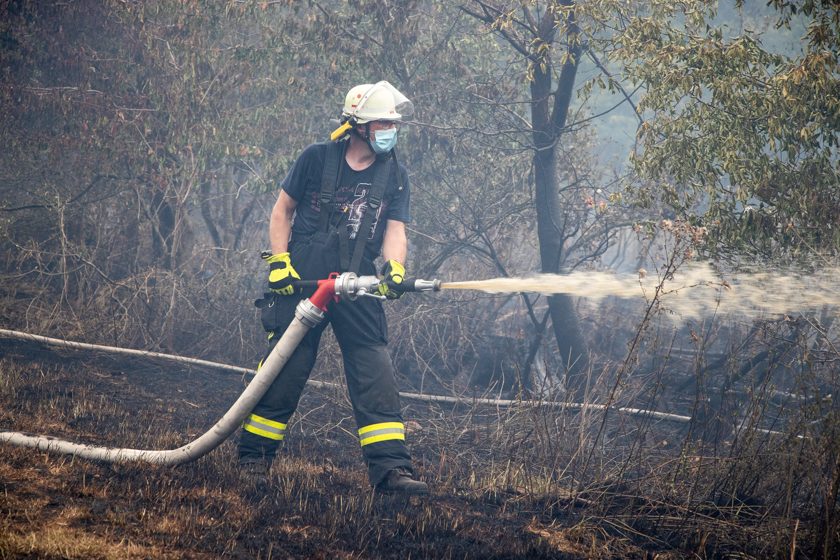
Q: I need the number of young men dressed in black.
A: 1